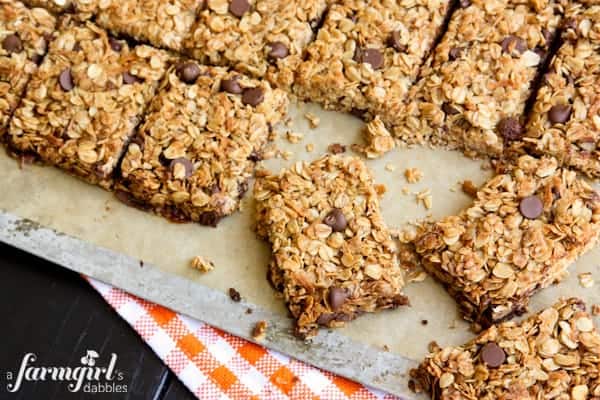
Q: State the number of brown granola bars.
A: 11